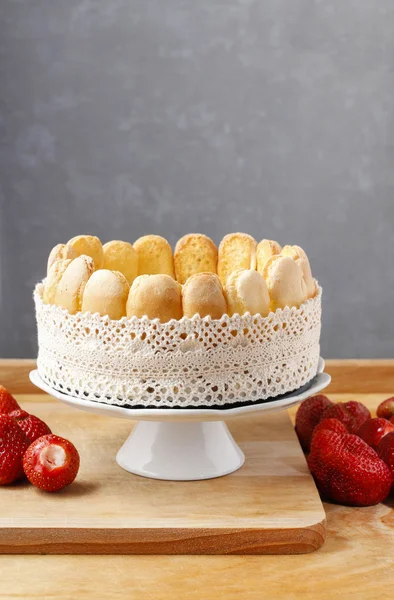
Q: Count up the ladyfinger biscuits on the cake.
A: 15